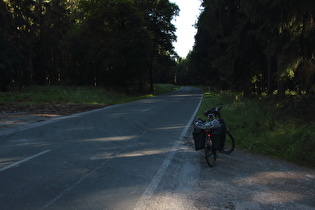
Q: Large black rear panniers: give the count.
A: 2